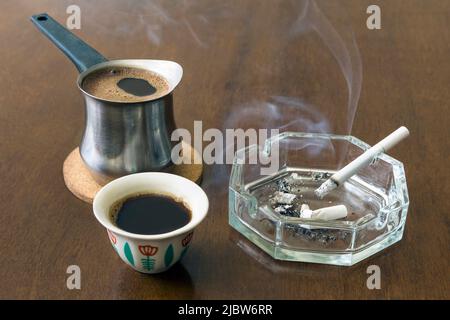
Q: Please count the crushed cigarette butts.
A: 1